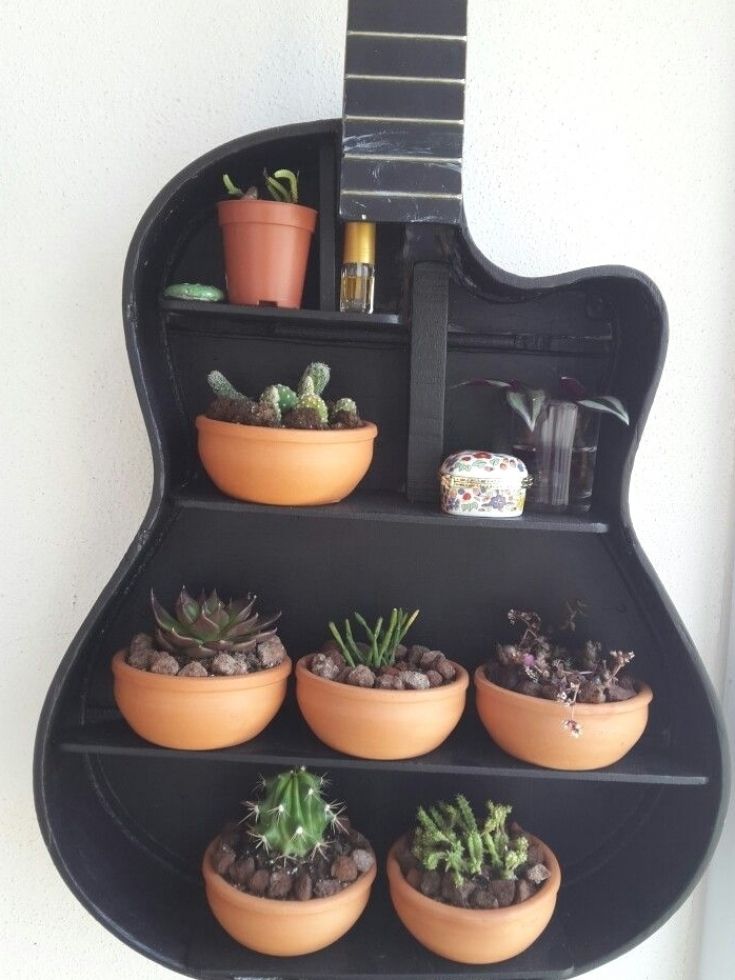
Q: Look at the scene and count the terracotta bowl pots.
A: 6